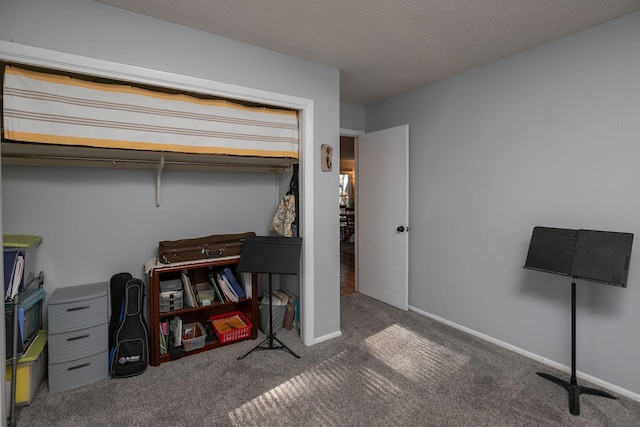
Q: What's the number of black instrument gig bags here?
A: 2